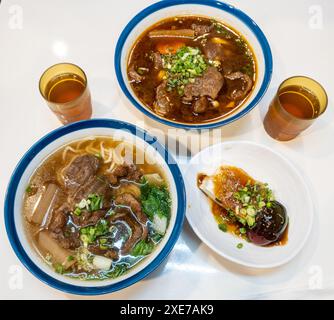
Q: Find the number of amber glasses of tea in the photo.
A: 2